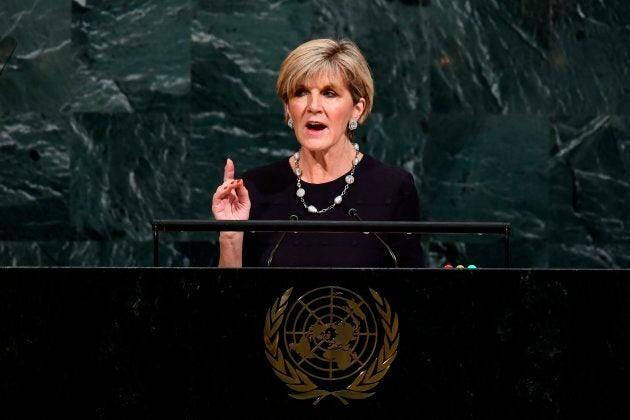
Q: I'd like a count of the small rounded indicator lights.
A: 3